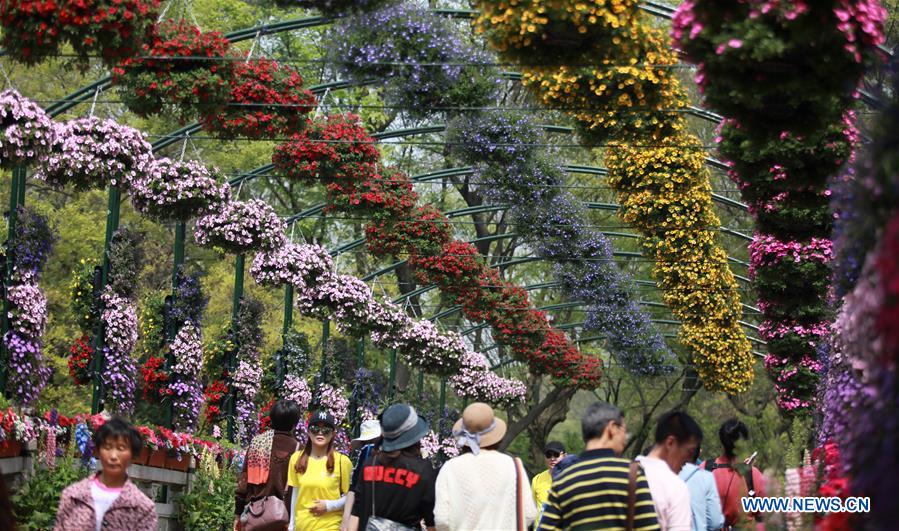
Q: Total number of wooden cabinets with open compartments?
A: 0